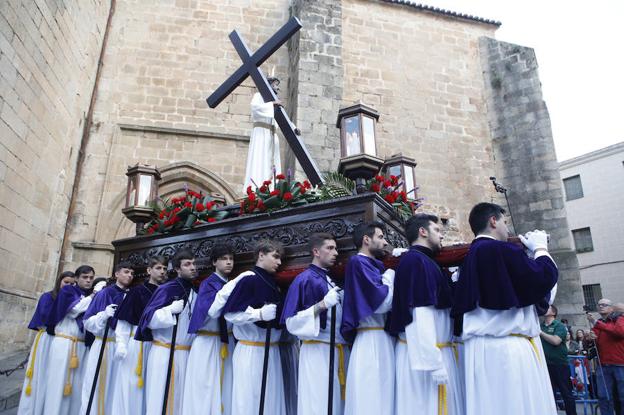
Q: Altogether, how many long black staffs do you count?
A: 4